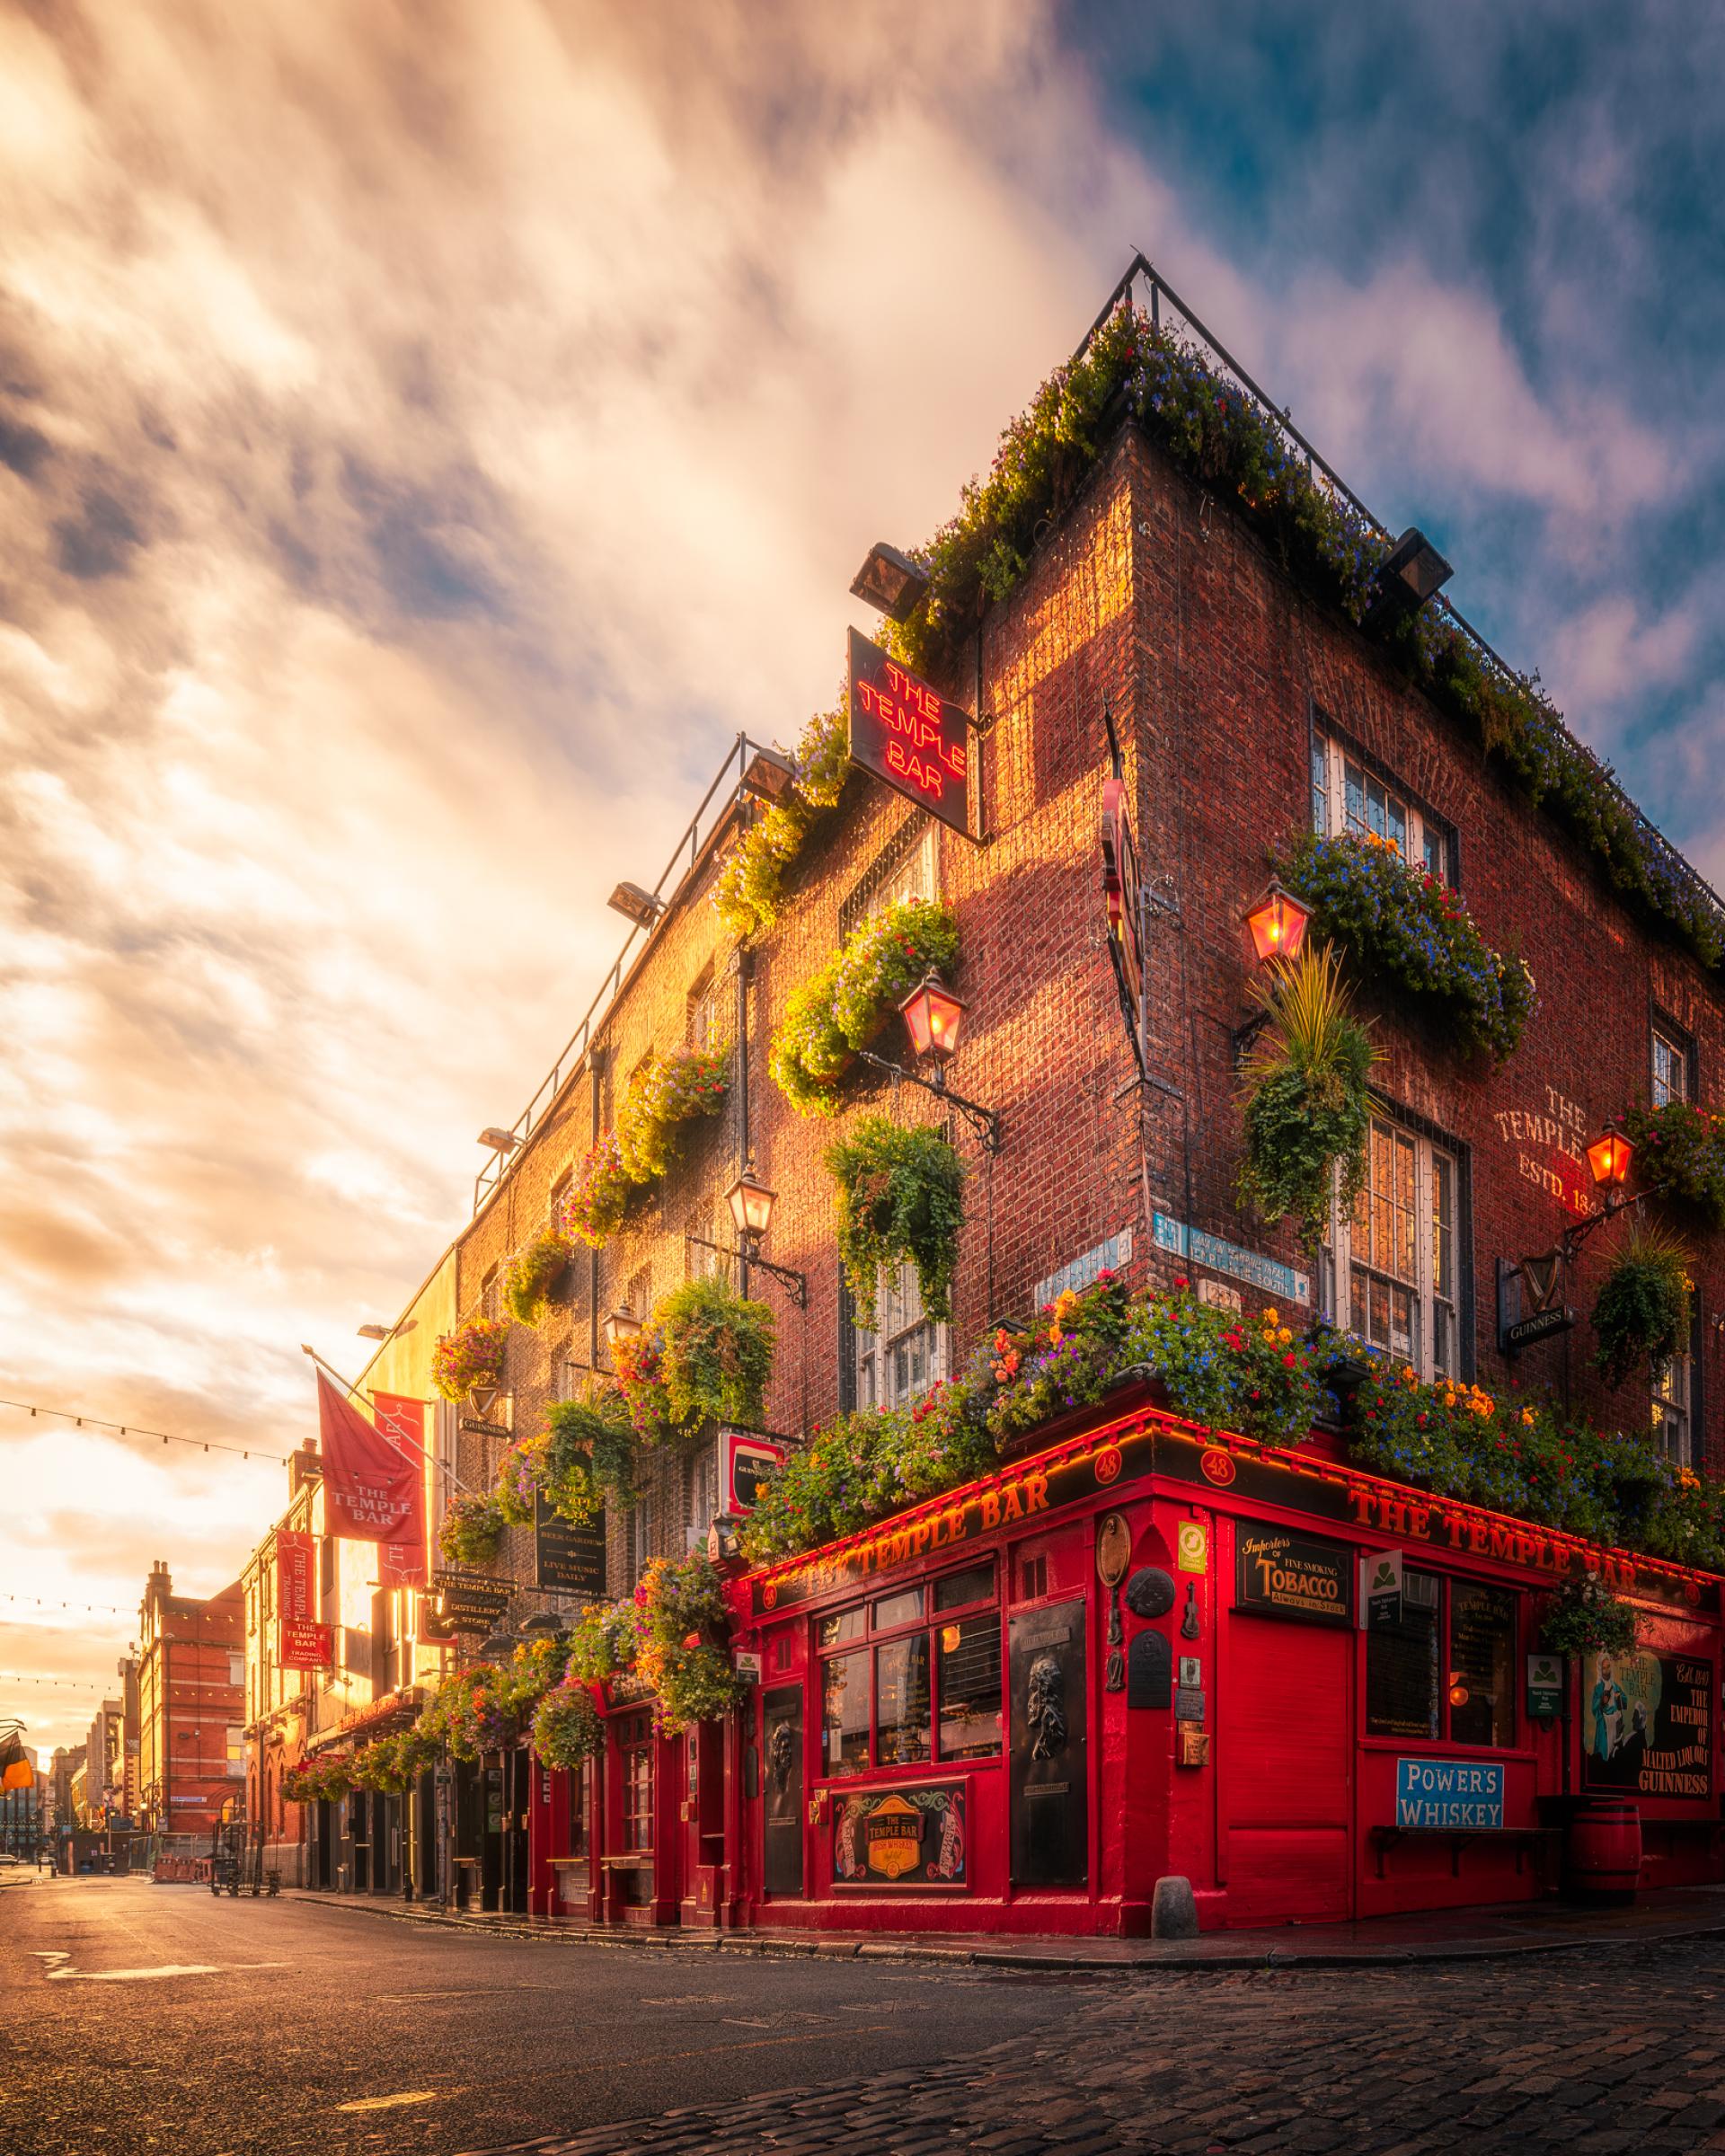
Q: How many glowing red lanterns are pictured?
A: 3